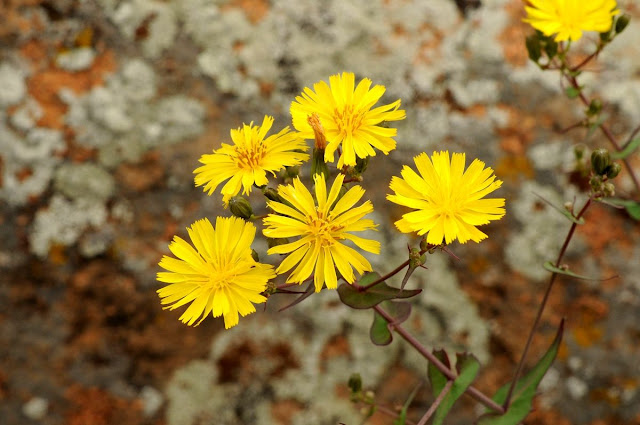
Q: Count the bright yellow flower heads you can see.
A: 6